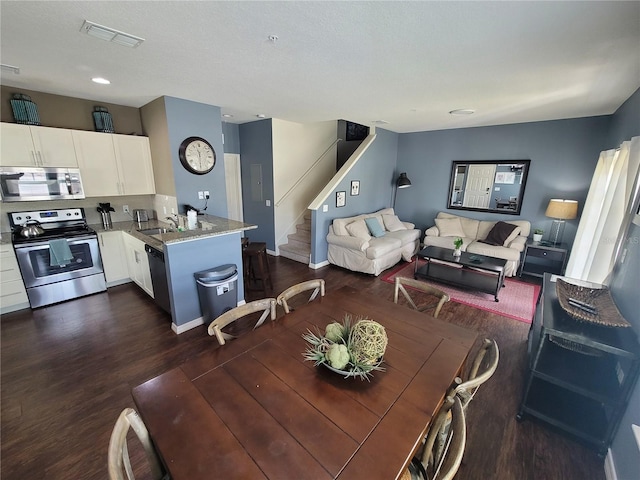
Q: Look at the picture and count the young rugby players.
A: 0